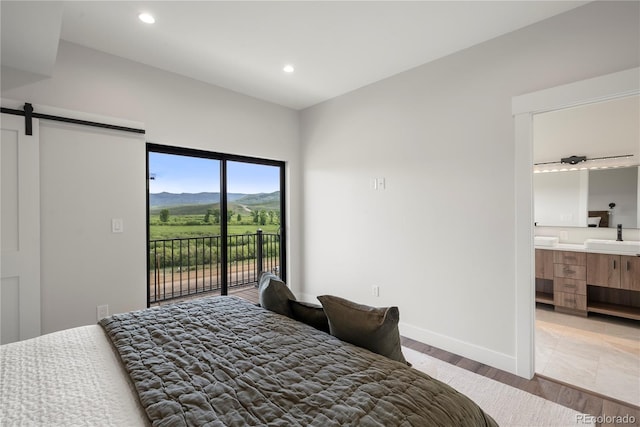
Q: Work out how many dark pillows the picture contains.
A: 3